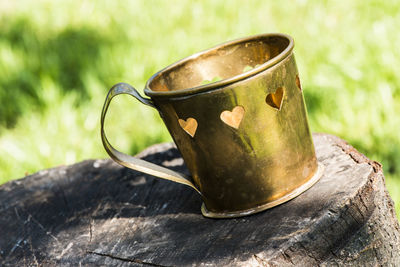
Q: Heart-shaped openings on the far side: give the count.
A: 2